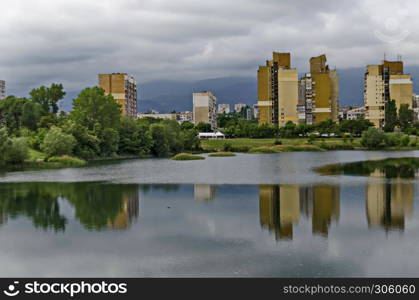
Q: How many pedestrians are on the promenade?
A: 0